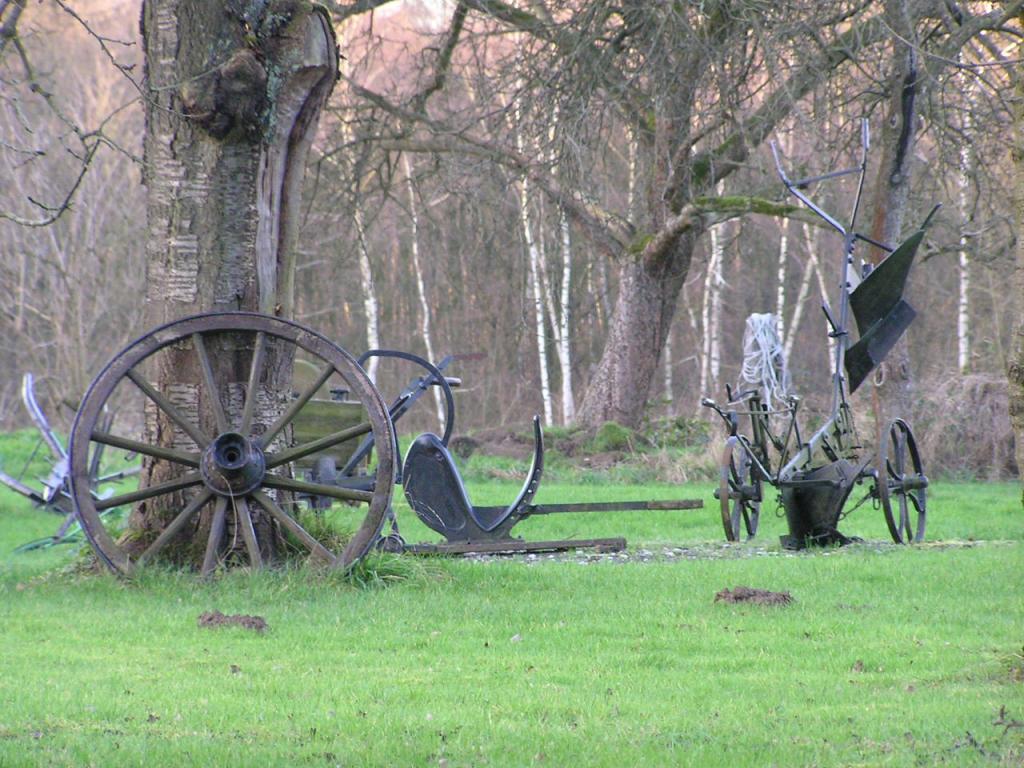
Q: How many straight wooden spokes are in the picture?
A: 12